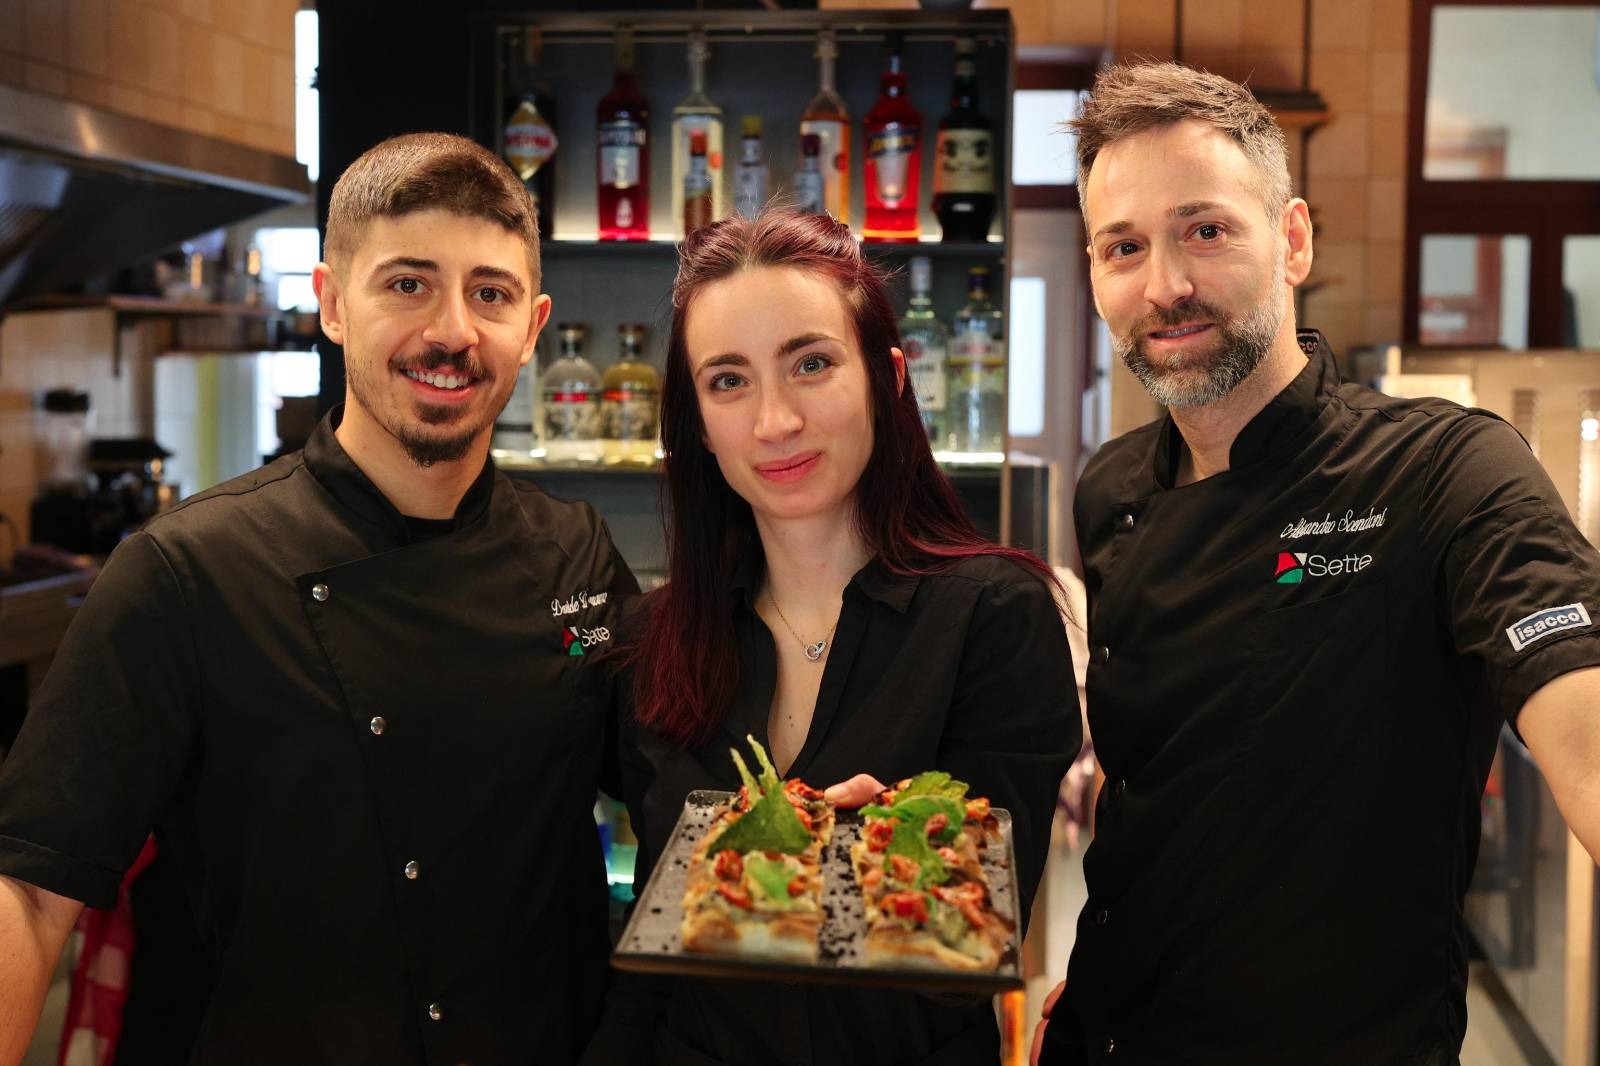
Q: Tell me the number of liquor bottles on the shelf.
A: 14